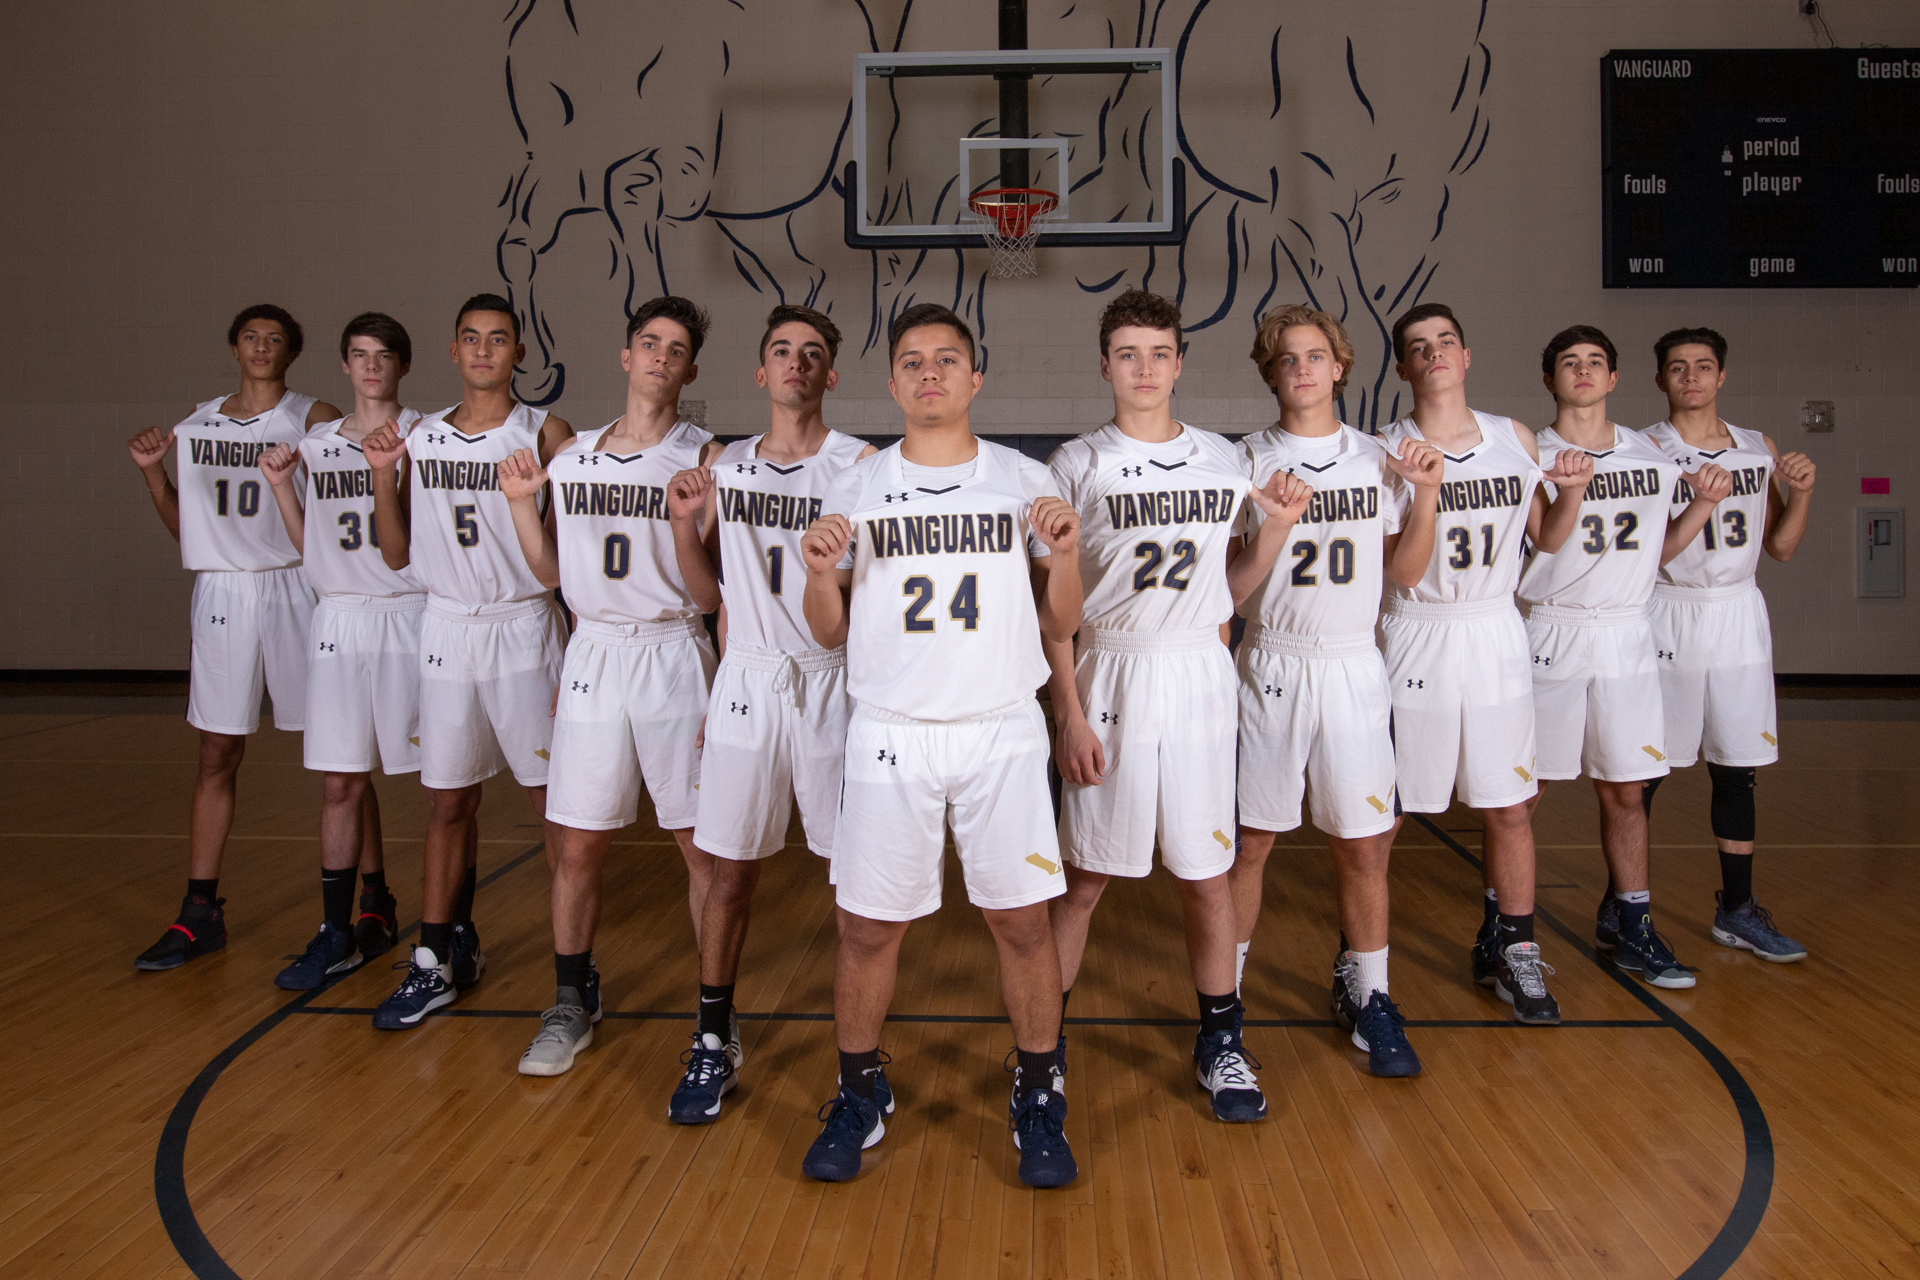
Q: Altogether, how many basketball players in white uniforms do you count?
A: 11